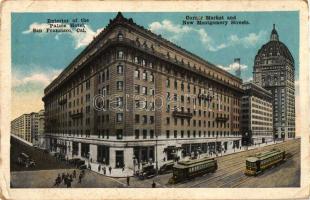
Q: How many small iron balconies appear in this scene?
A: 5